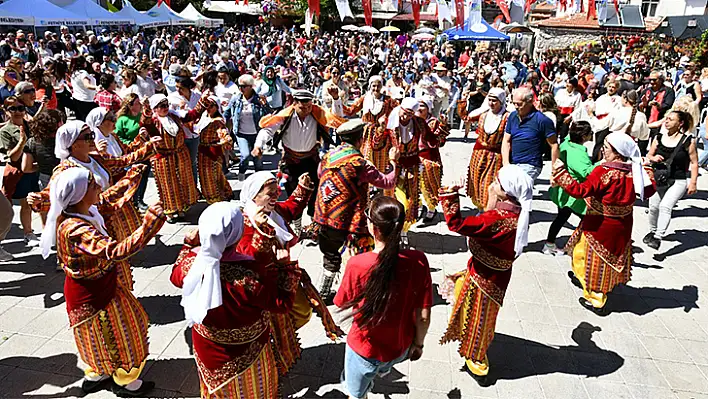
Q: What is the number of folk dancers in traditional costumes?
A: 15